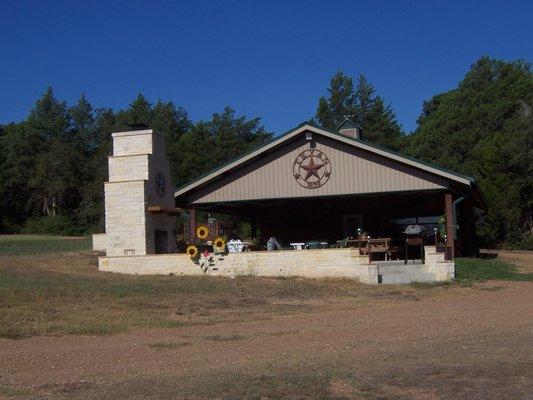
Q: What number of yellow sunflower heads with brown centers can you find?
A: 3